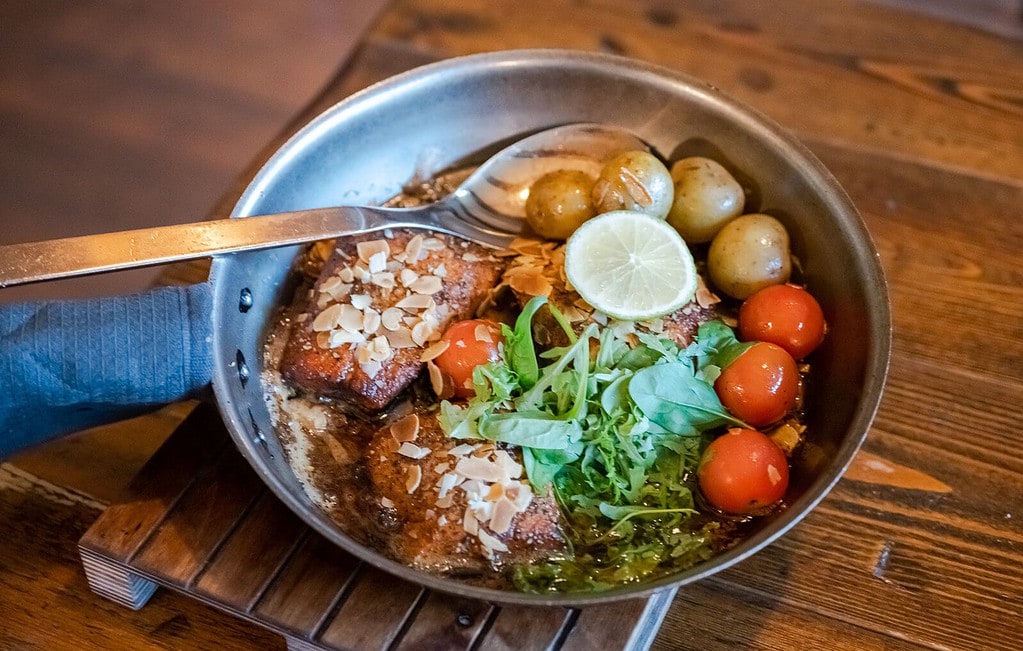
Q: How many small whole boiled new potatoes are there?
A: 4